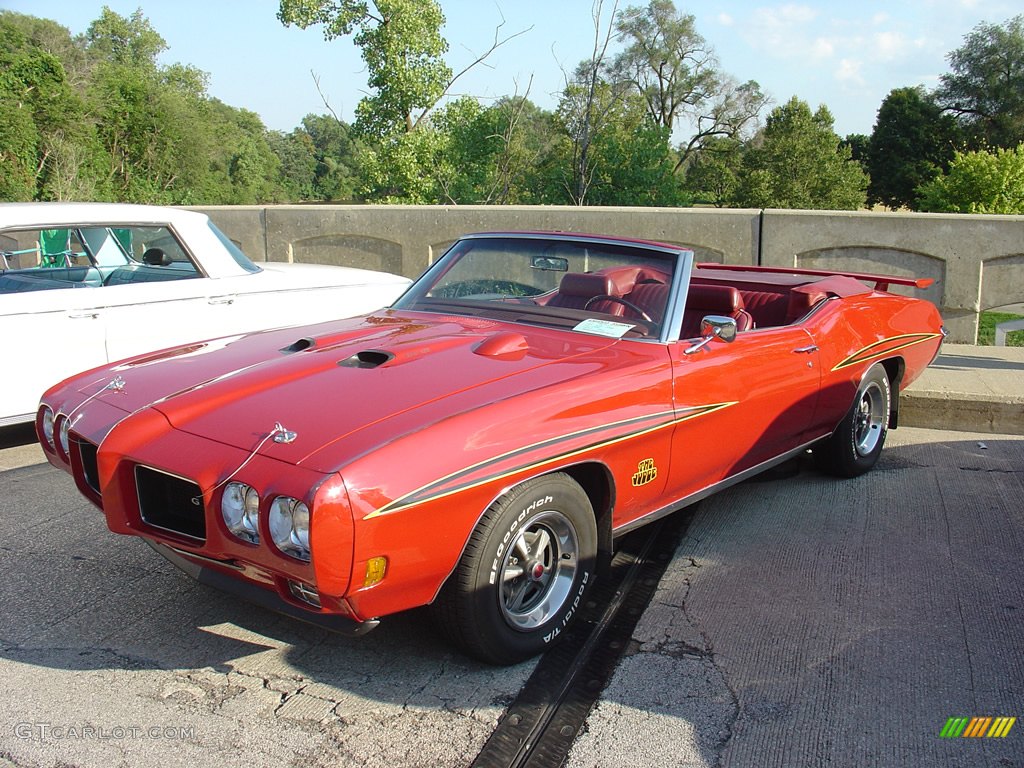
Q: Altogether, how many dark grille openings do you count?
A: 2